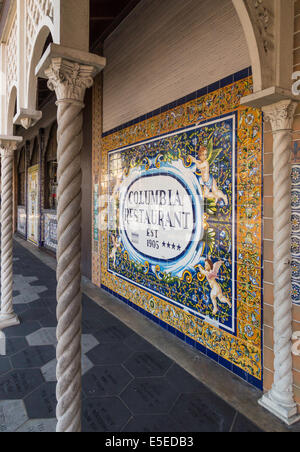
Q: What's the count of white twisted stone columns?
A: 3